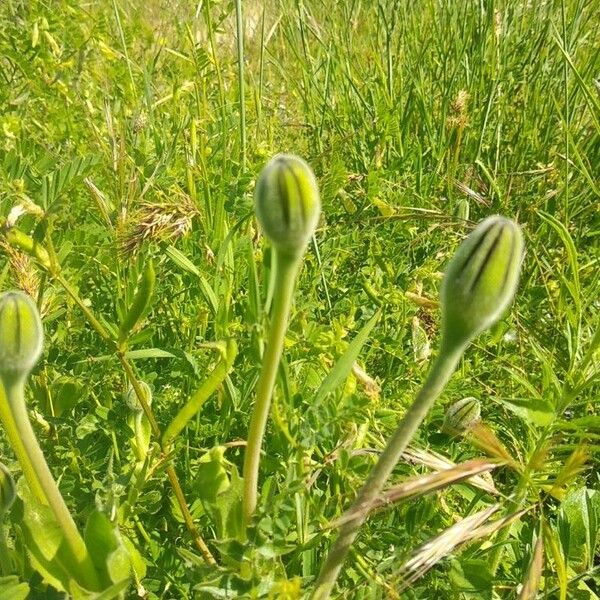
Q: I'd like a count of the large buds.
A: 3